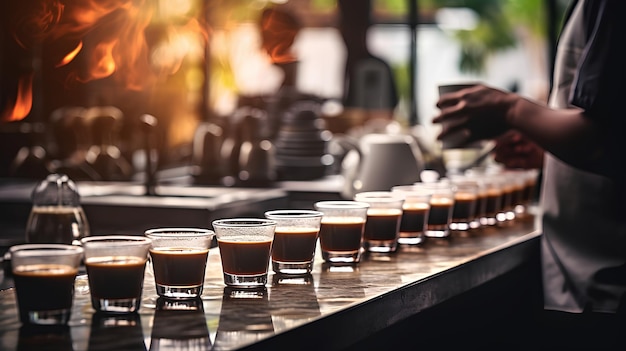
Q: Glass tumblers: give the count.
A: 15